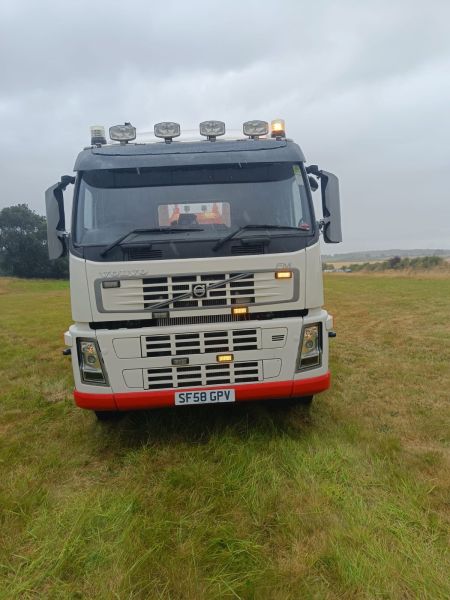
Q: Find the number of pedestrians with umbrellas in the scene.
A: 0